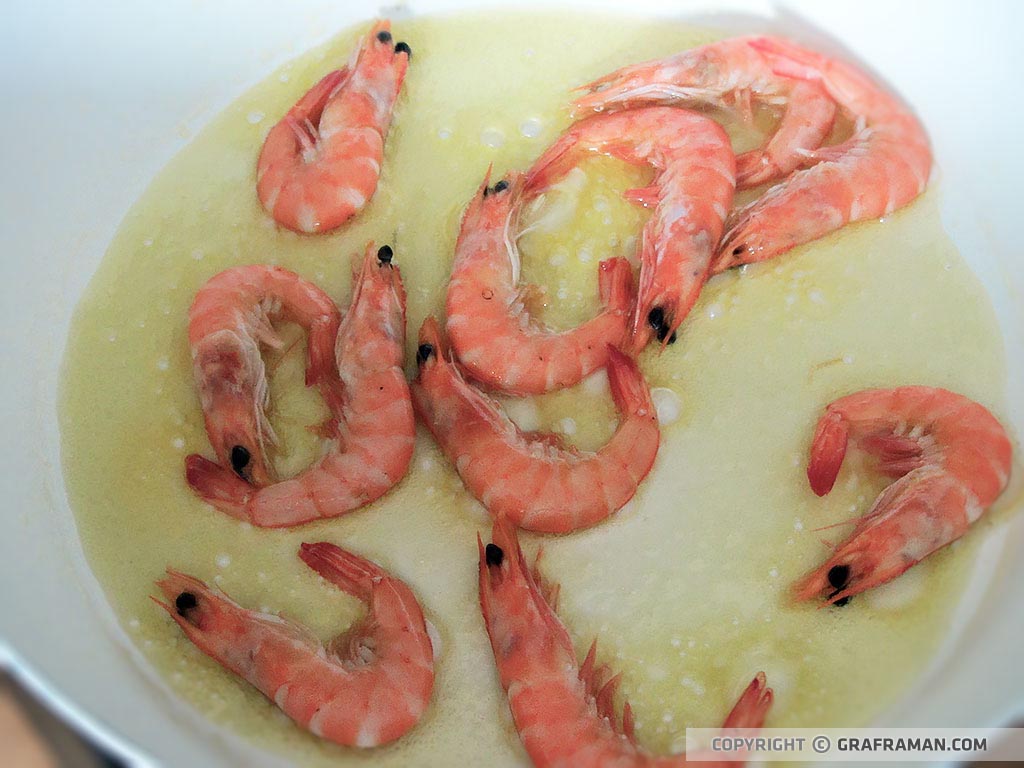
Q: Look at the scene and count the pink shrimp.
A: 11